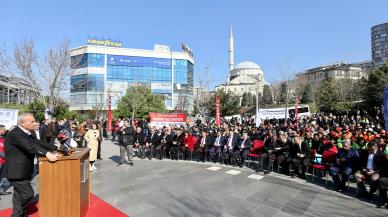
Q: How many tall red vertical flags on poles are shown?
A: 3